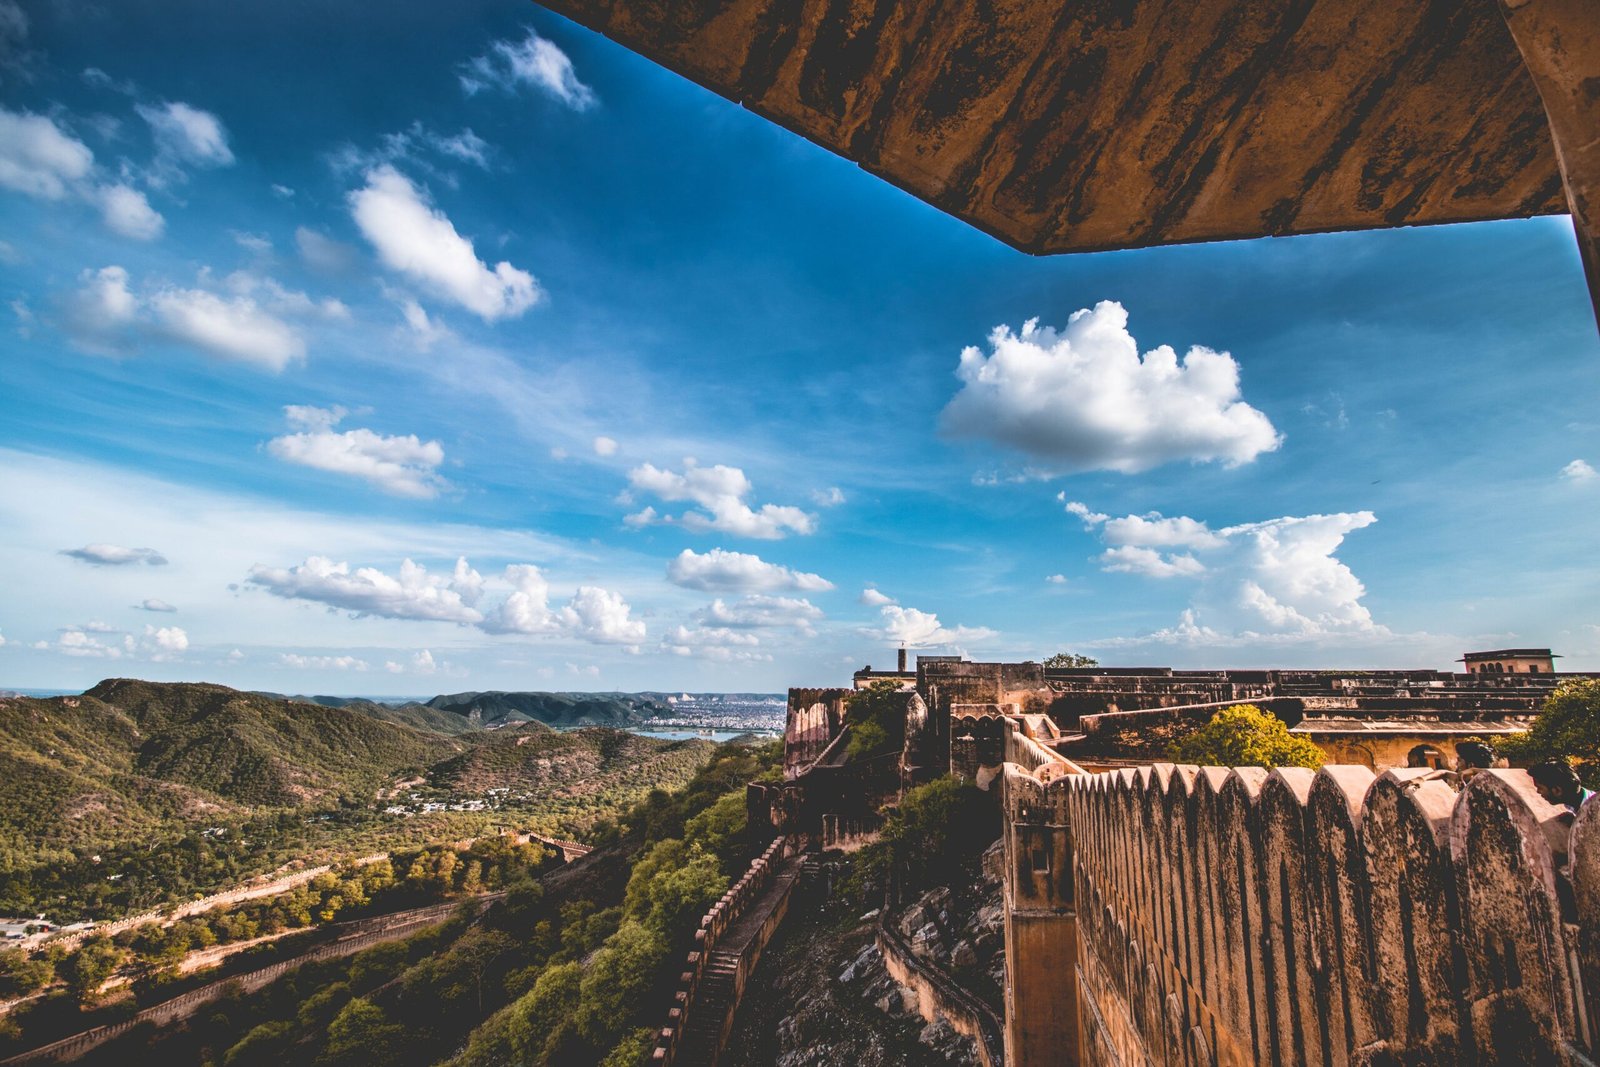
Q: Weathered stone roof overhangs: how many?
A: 1